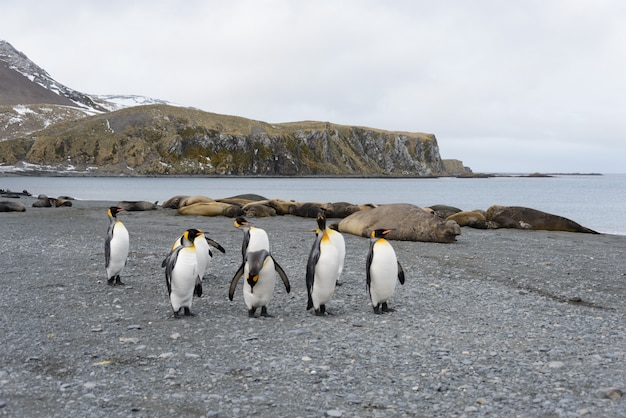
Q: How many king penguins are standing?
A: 8